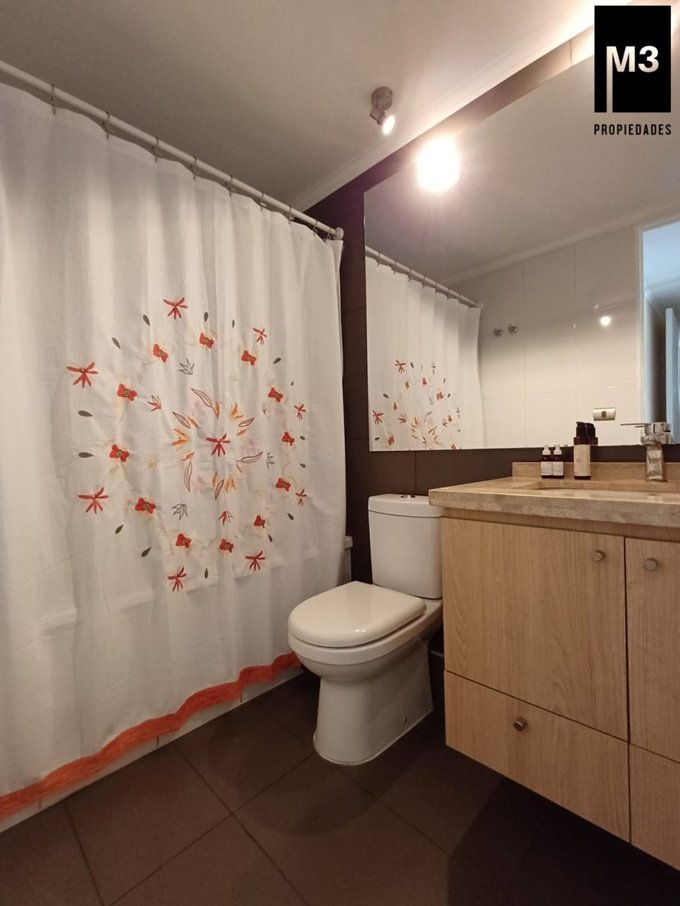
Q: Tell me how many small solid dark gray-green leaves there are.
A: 15